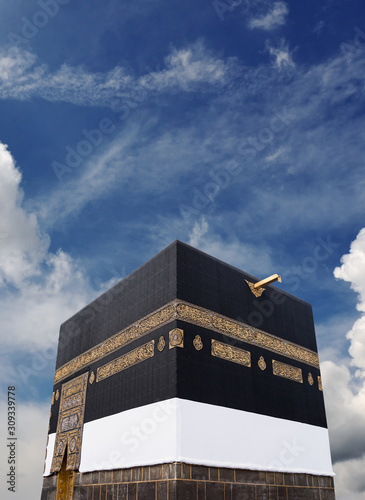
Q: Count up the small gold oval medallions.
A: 6